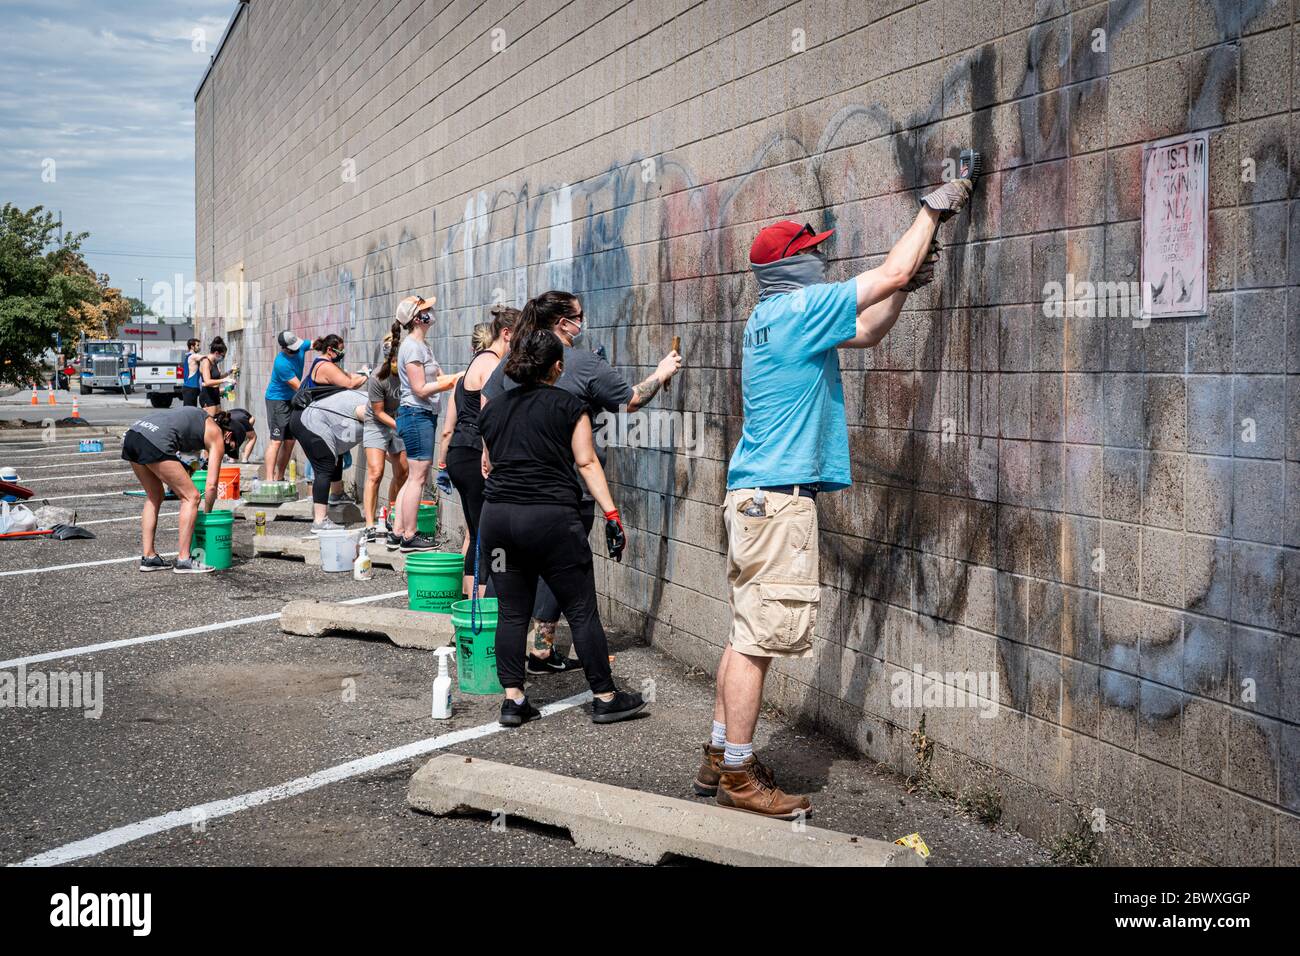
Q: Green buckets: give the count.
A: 5